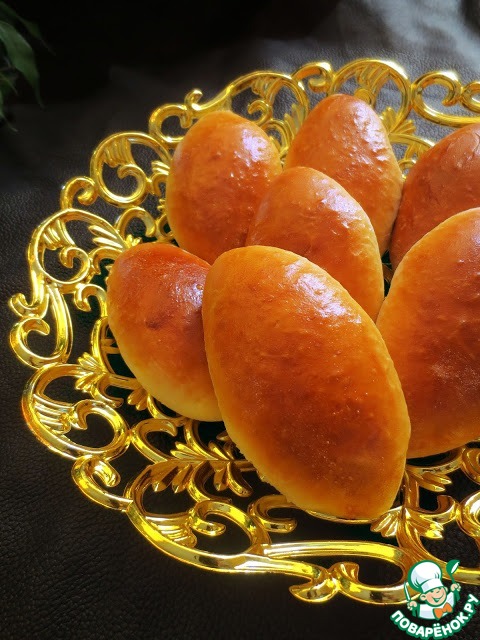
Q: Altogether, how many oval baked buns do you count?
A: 7